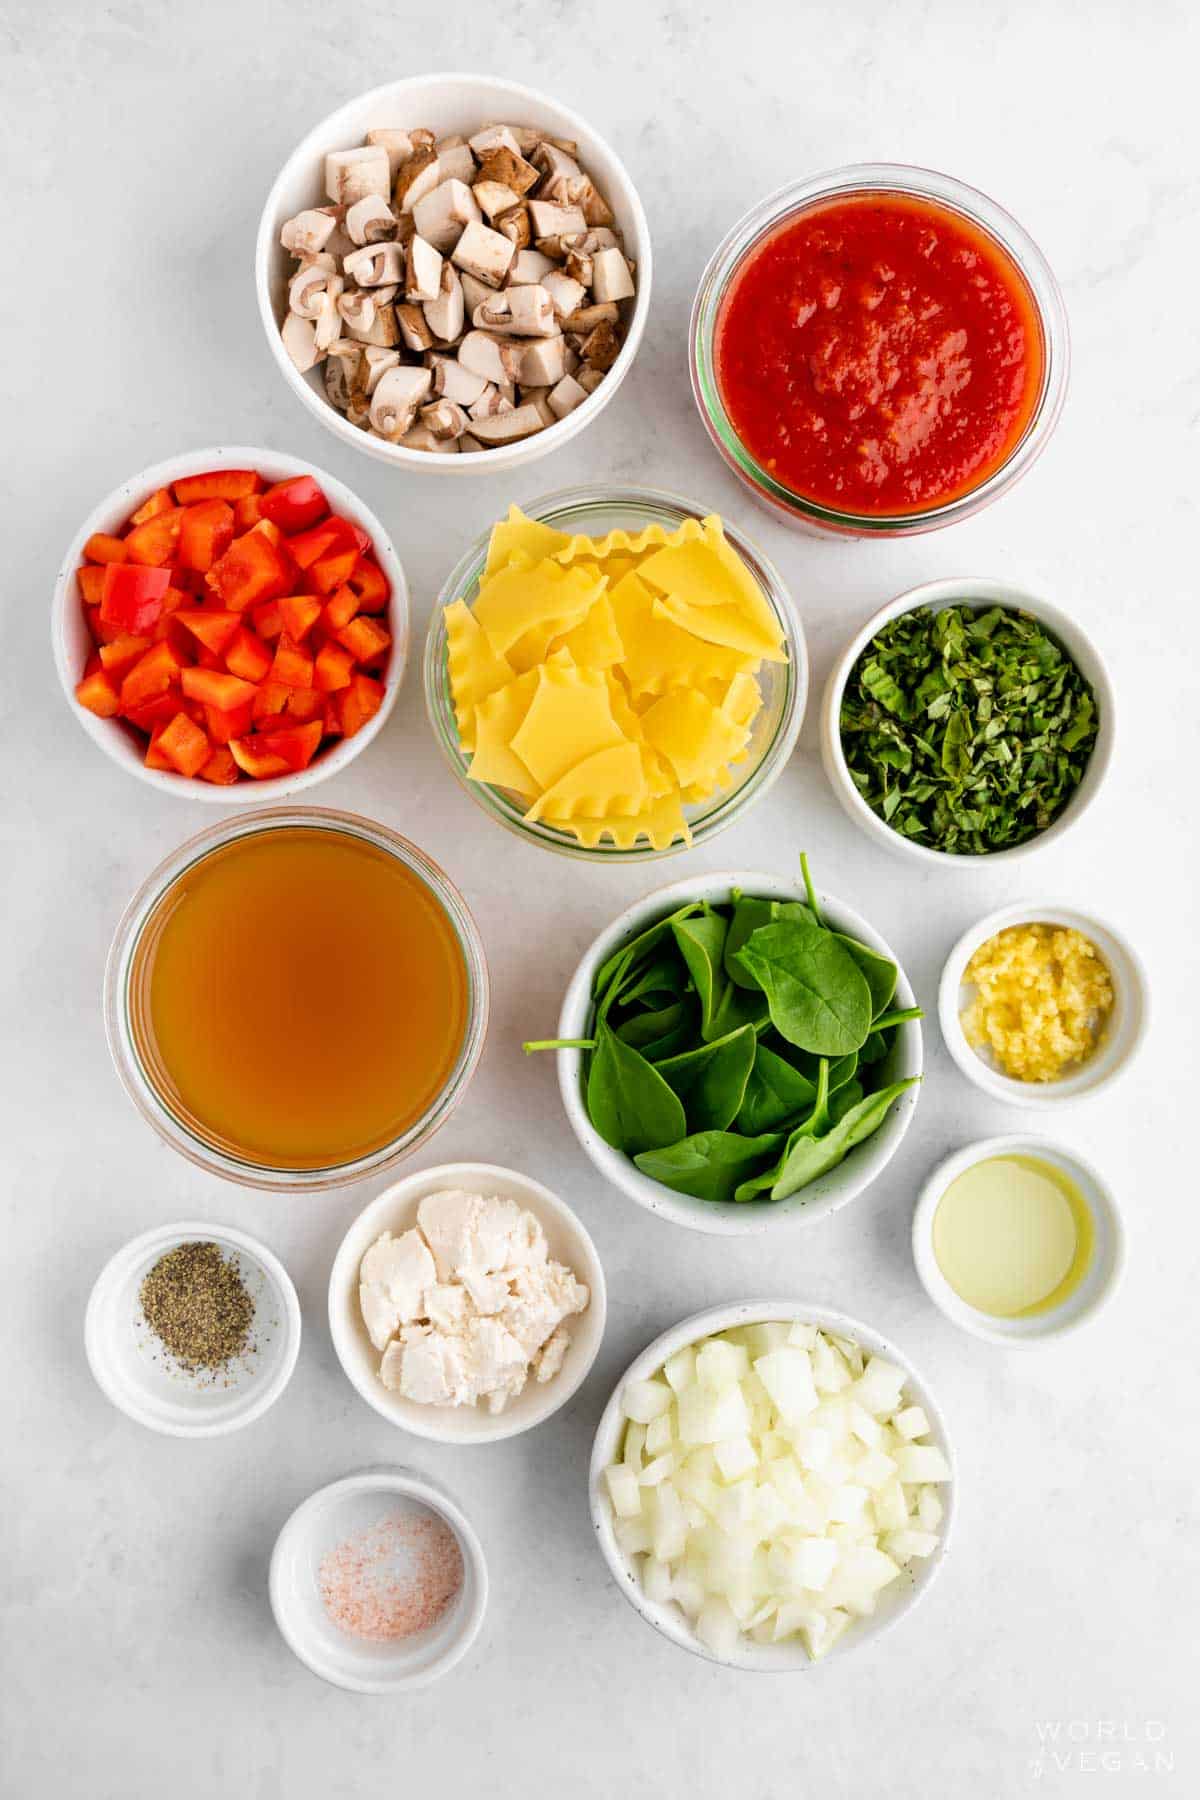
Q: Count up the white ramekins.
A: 4